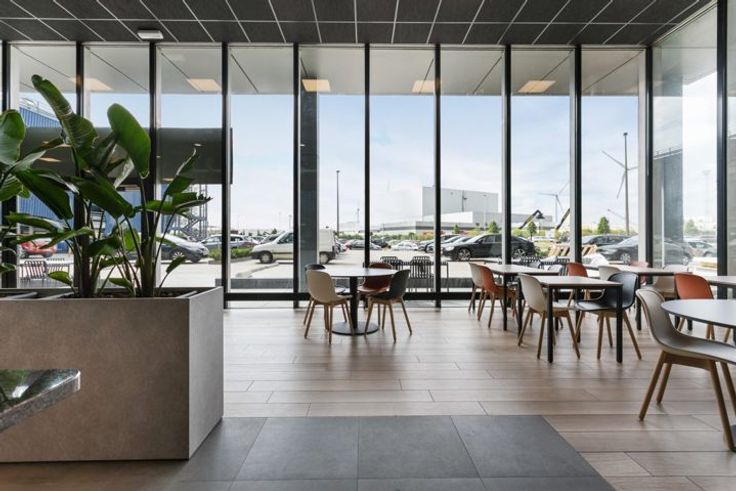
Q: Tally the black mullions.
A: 11